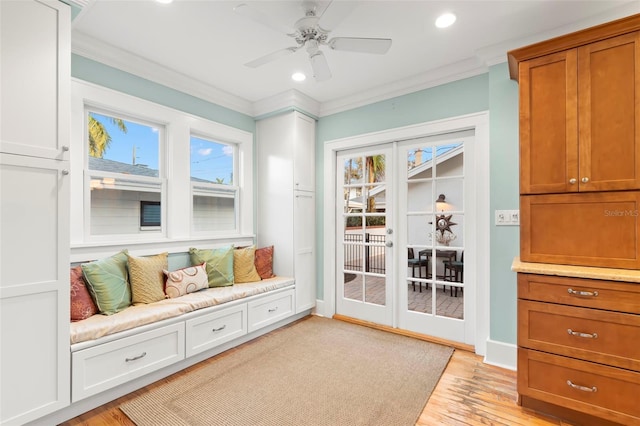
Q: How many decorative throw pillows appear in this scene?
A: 7